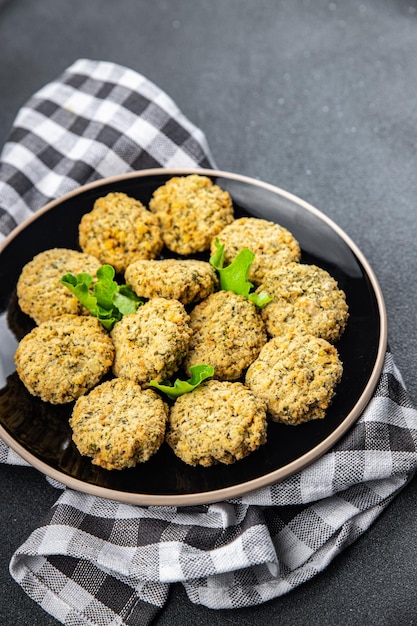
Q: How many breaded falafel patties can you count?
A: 12